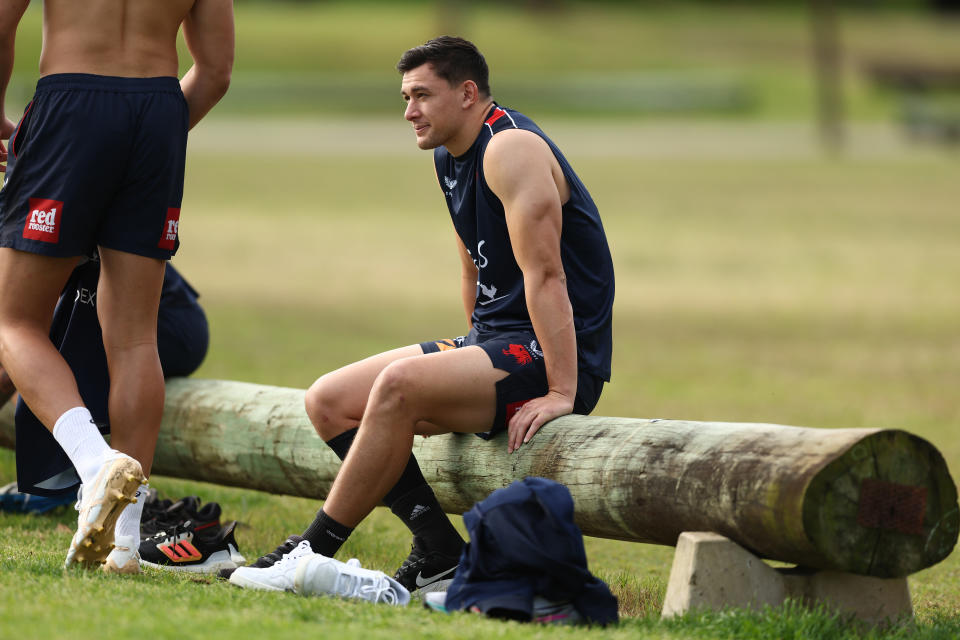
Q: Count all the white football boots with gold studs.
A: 2